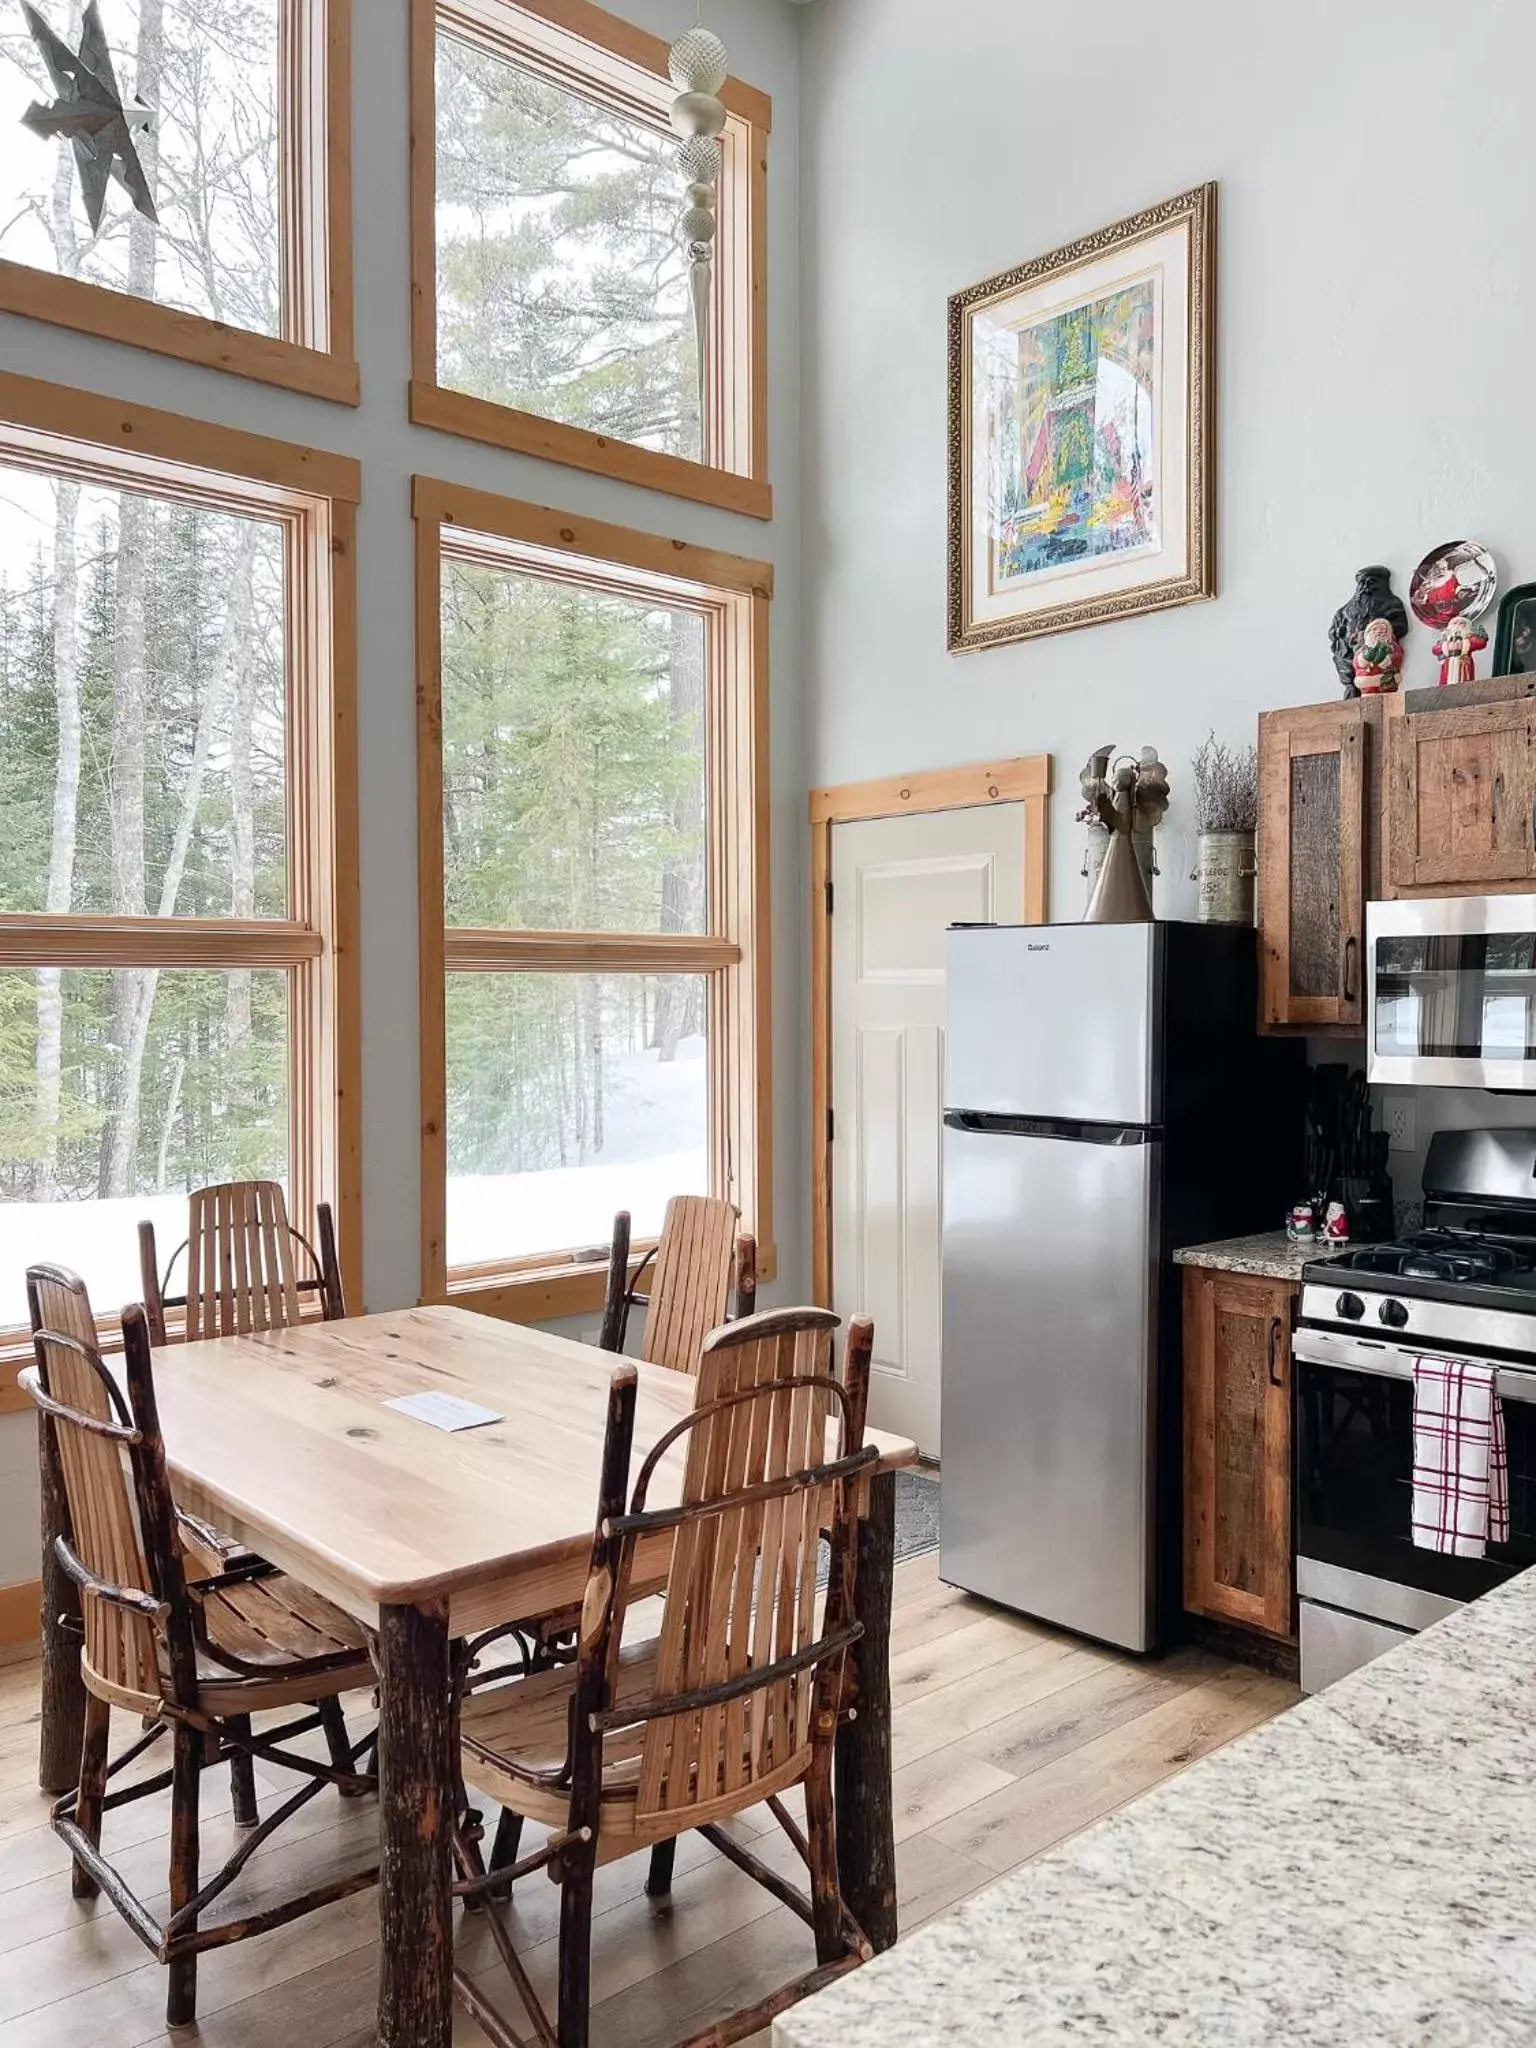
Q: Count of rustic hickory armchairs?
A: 4